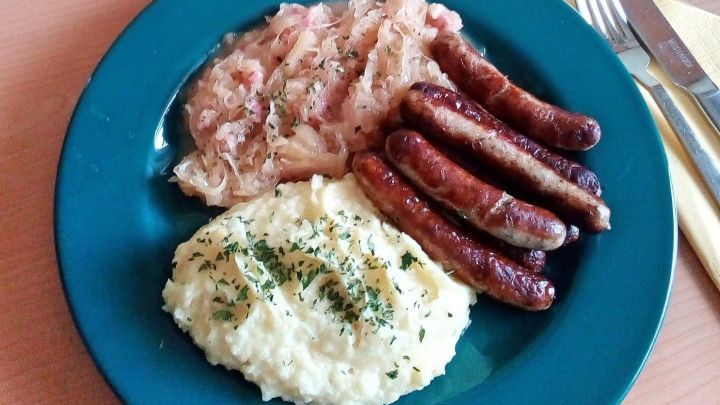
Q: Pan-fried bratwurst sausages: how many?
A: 7